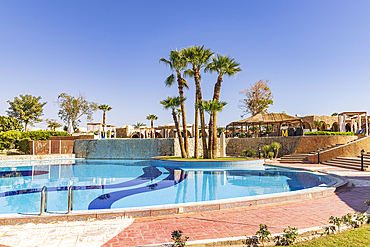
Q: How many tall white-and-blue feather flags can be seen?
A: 0